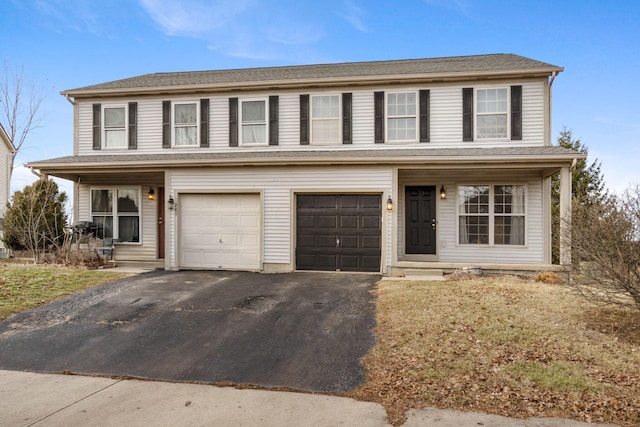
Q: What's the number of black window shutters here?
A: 12